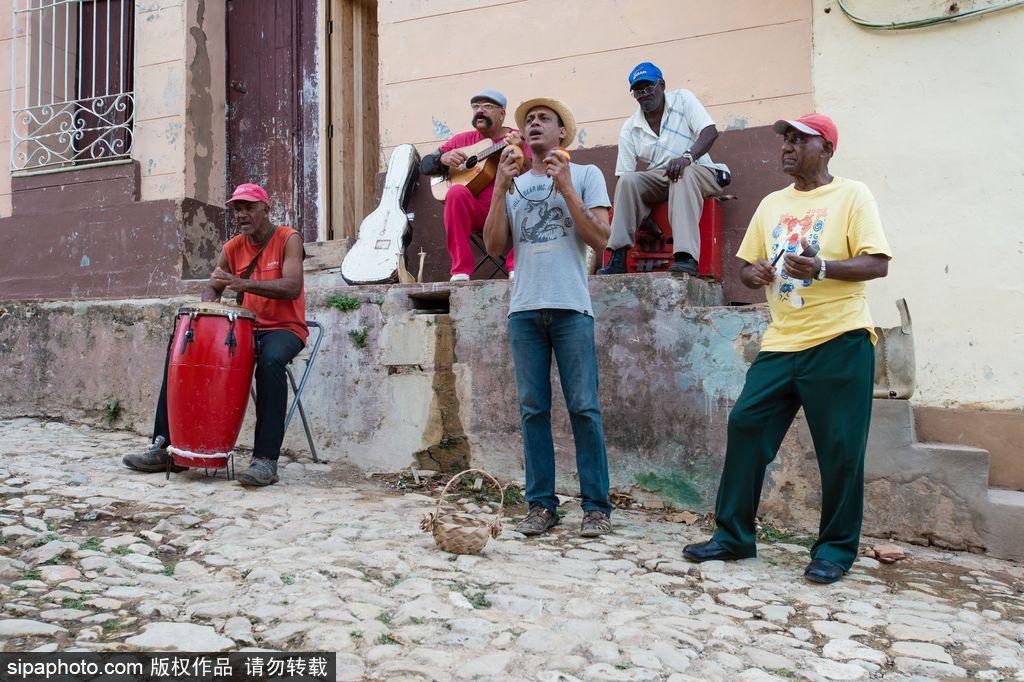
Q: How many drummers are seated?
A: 1